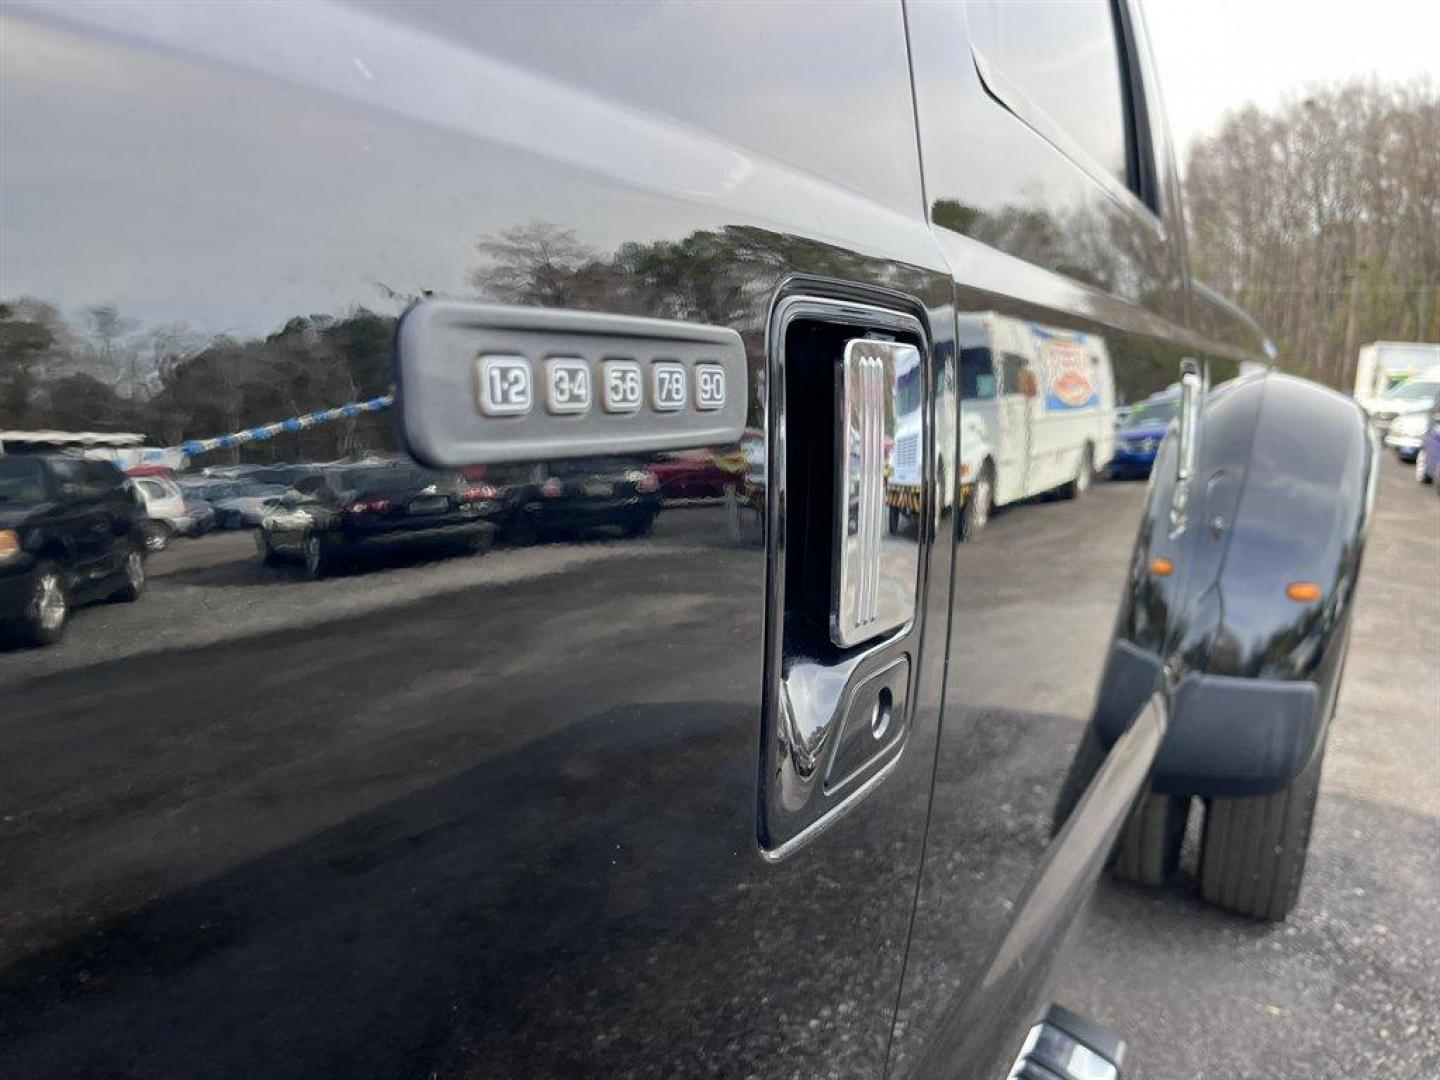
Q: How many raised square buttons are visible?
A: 5